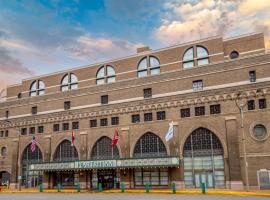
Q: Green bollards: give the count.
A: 8